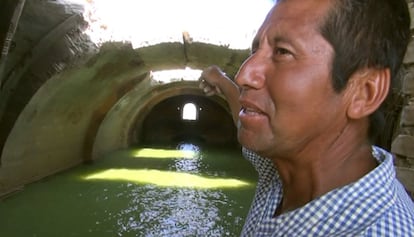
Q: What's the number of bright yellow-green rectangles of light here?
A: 2